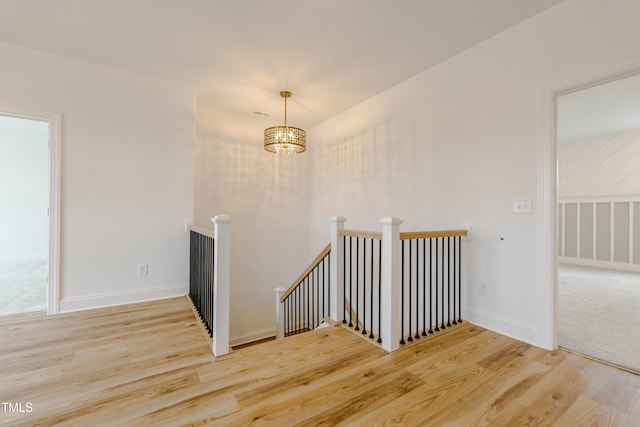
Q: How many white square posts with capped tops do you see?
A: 4